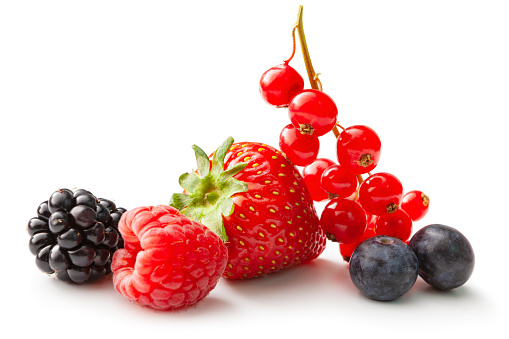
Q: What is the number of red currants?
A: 11